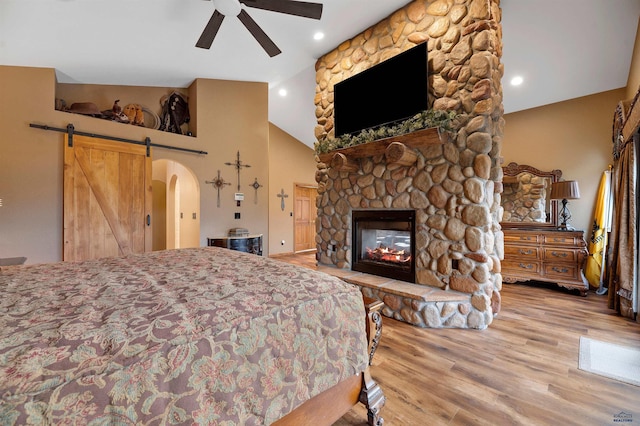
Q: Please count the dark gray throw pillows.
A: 0